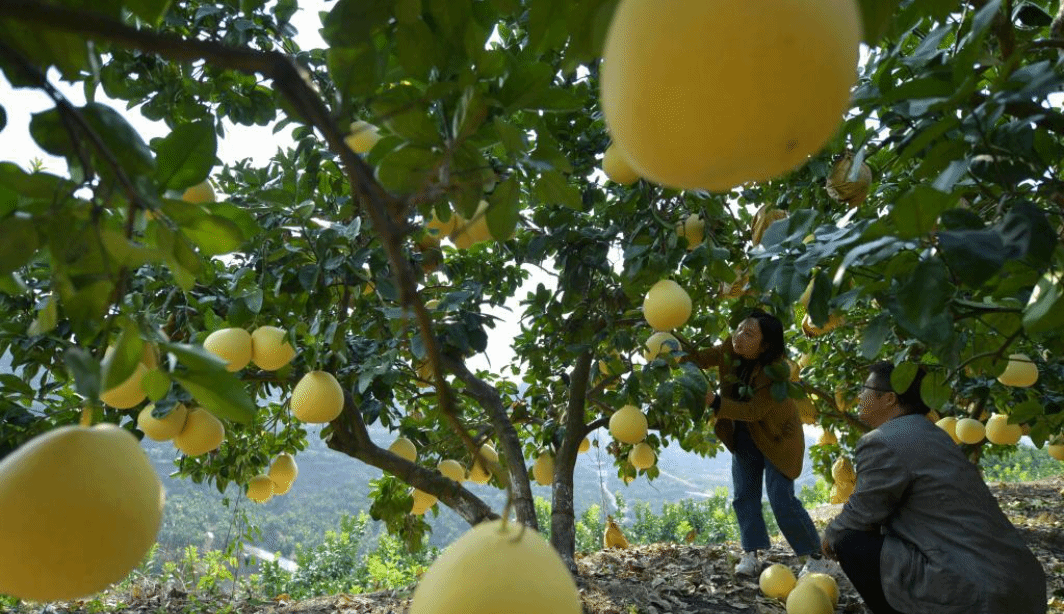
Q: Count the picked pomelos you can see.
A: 3